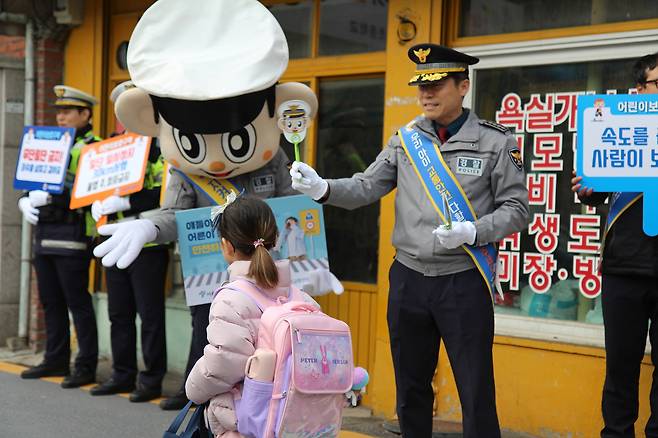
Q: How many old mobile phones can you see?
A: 0